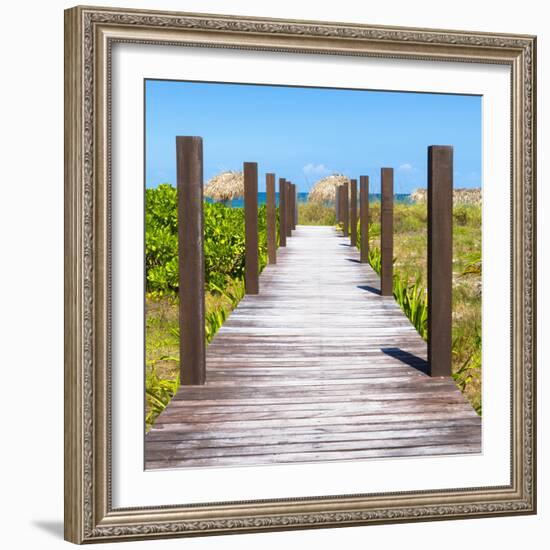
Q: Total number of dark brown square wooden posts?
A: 12